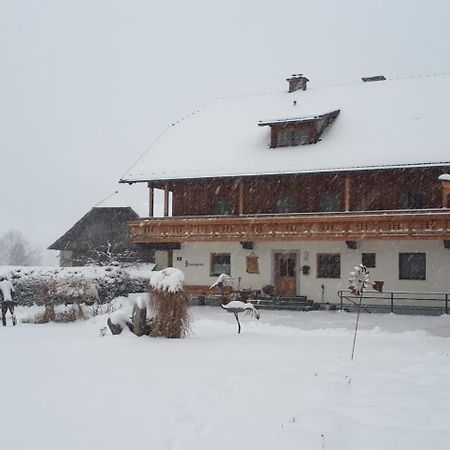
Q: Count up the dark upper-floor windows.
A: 4